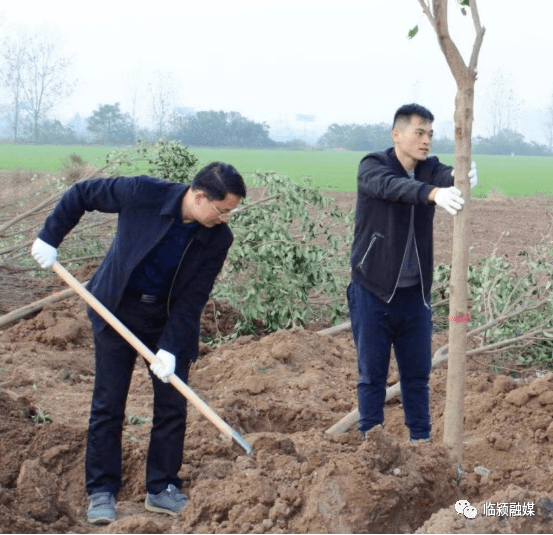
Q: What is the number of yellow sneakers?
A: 0